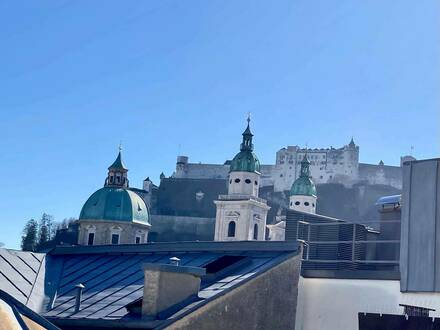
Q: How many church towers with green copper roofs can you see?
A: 3